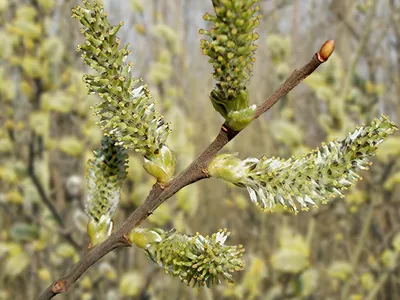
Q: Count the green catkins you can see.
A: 5